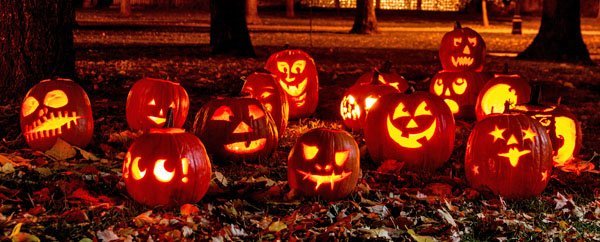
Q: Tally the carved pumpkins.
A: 15